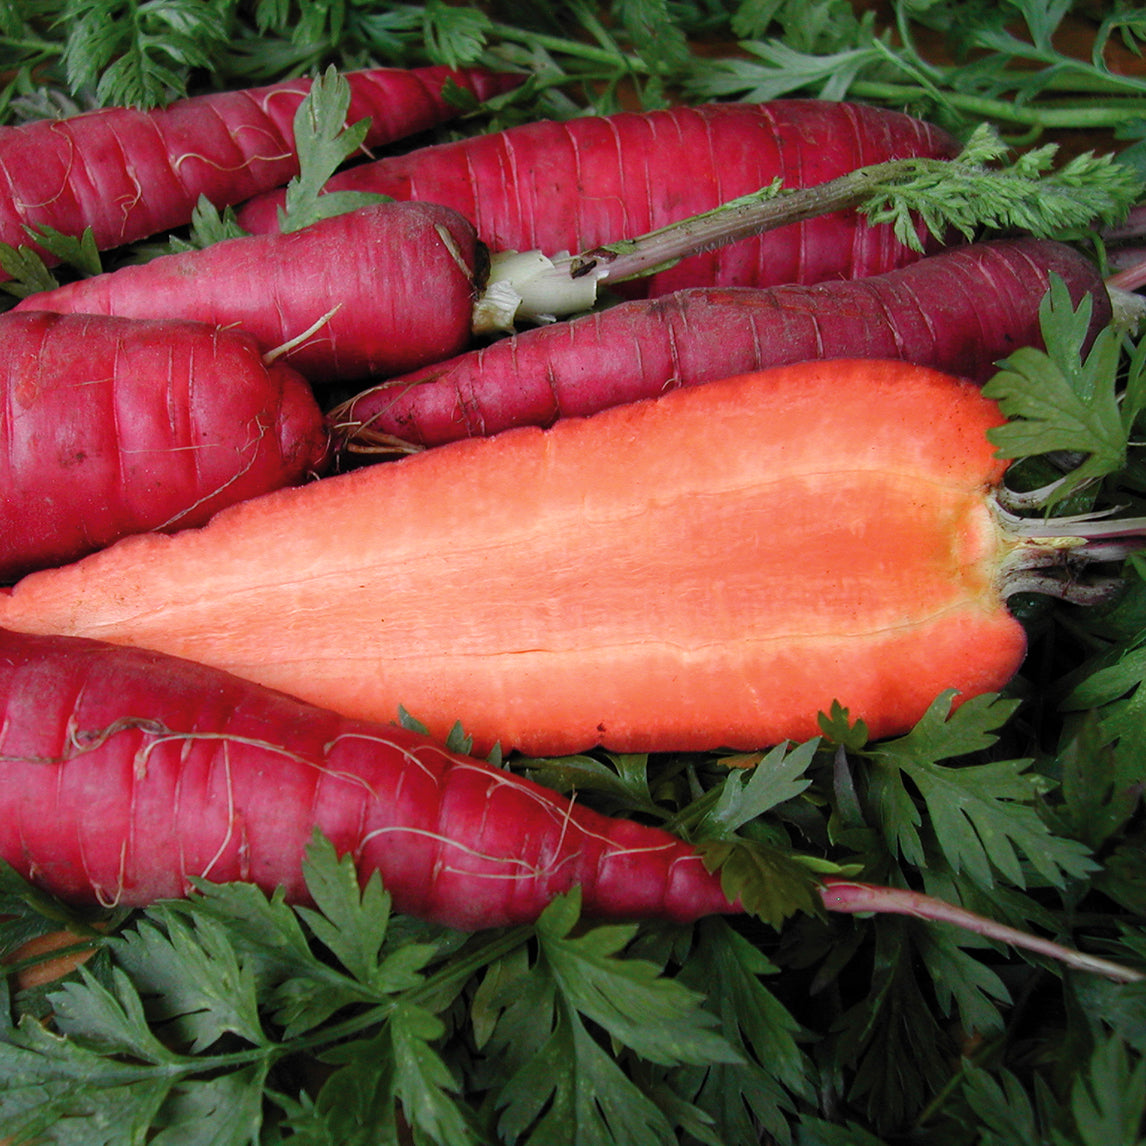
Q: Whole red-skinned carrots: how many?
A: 6